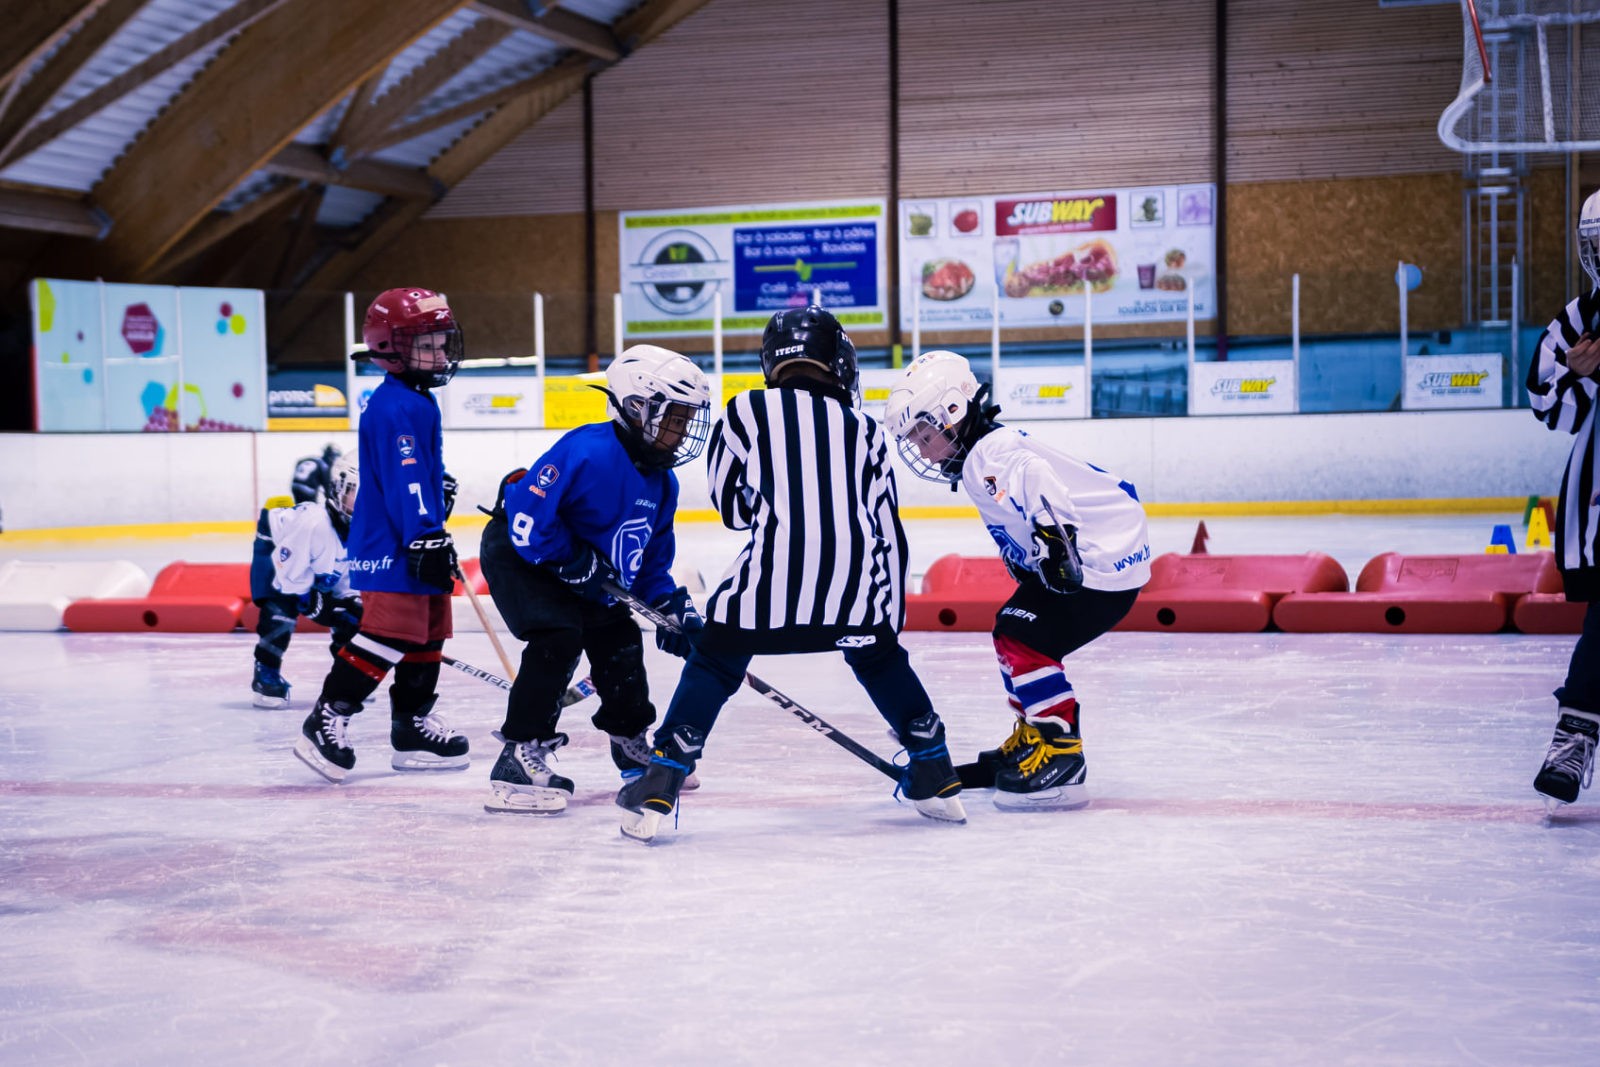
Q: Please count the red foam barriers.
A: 6